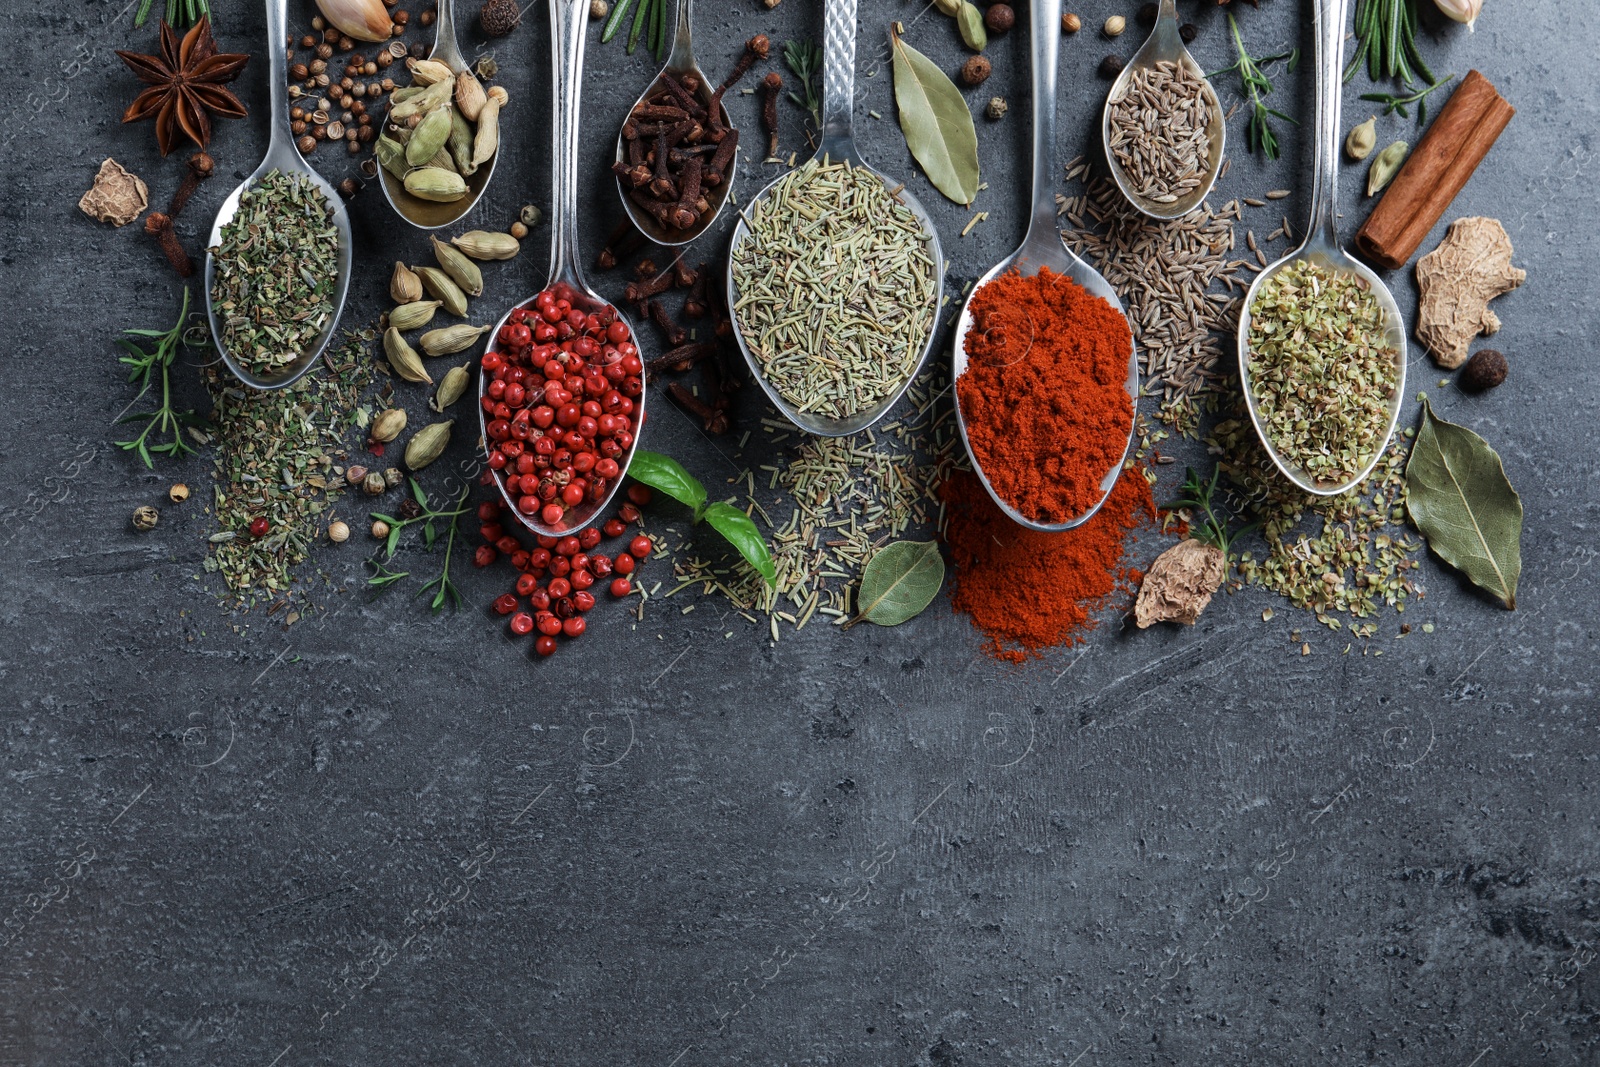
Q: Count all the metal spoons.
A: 8